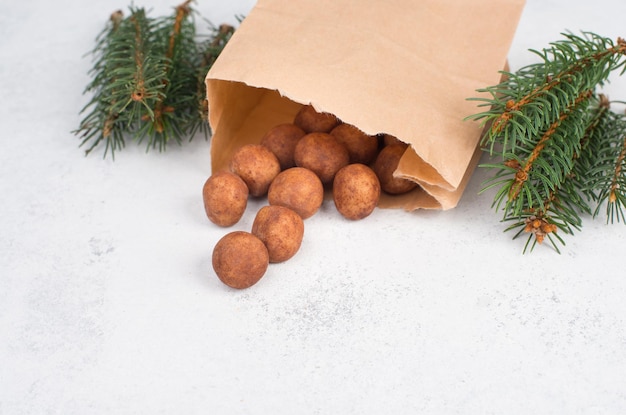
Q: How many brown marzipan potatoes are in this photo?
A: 12